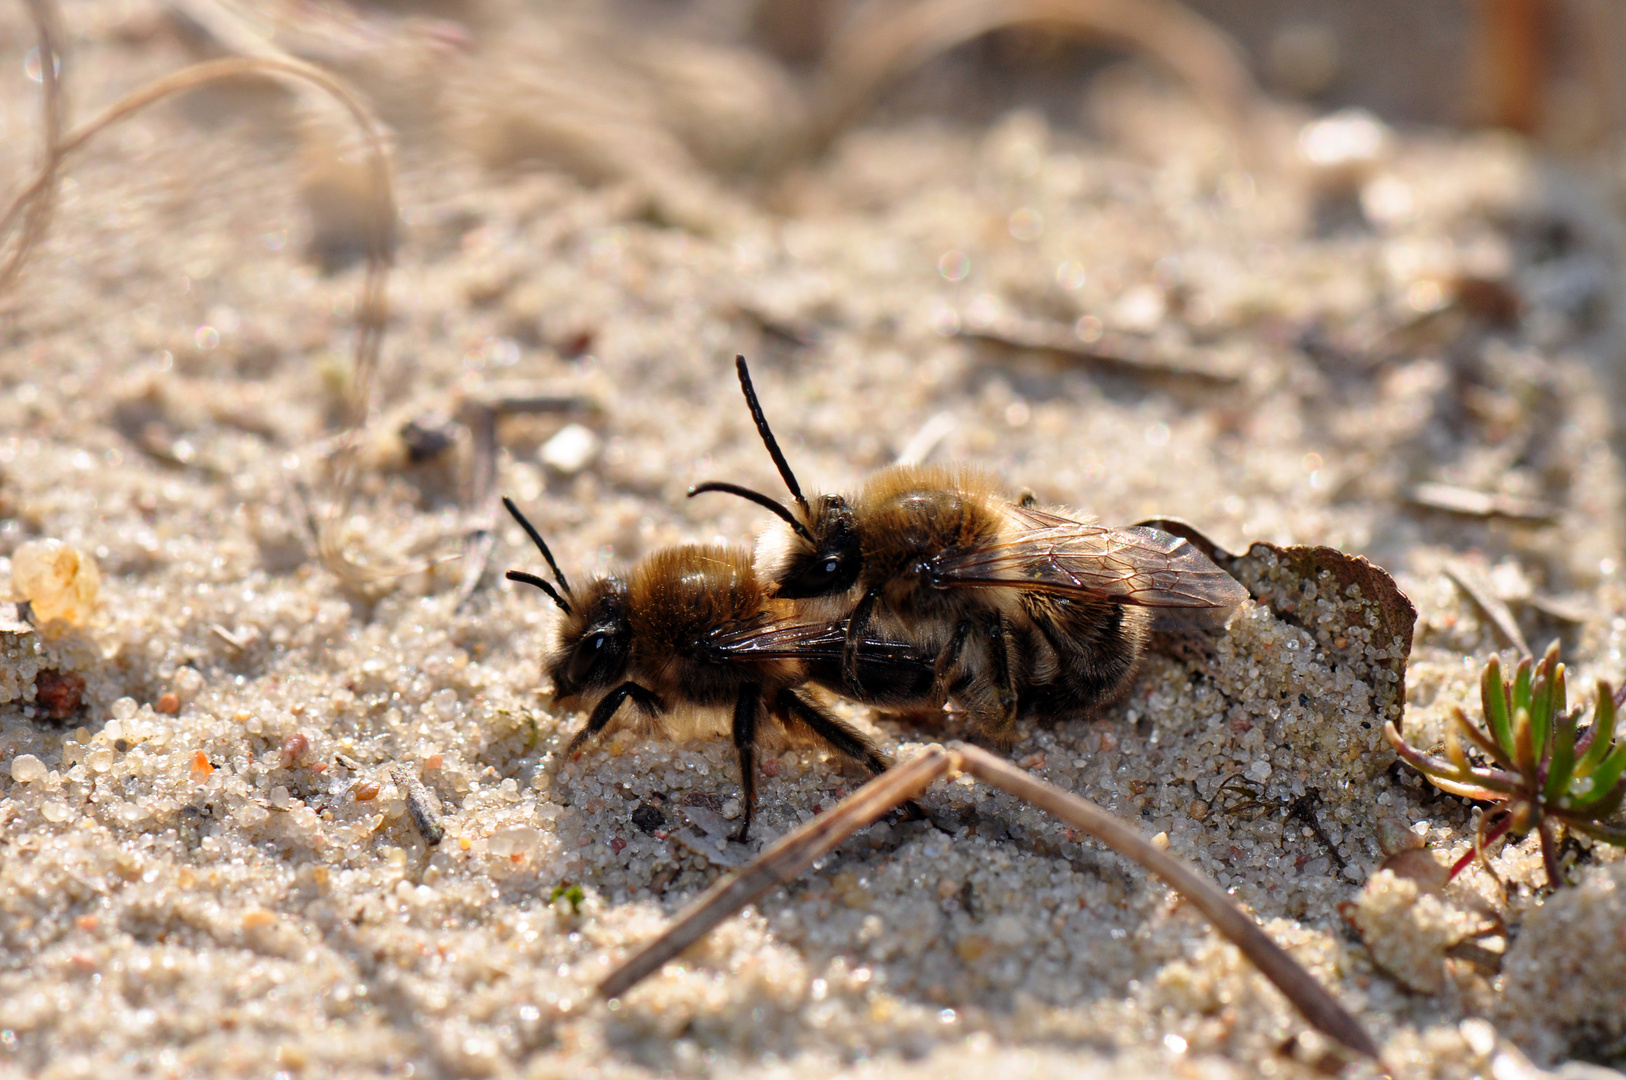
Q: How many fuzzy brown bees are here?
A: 2